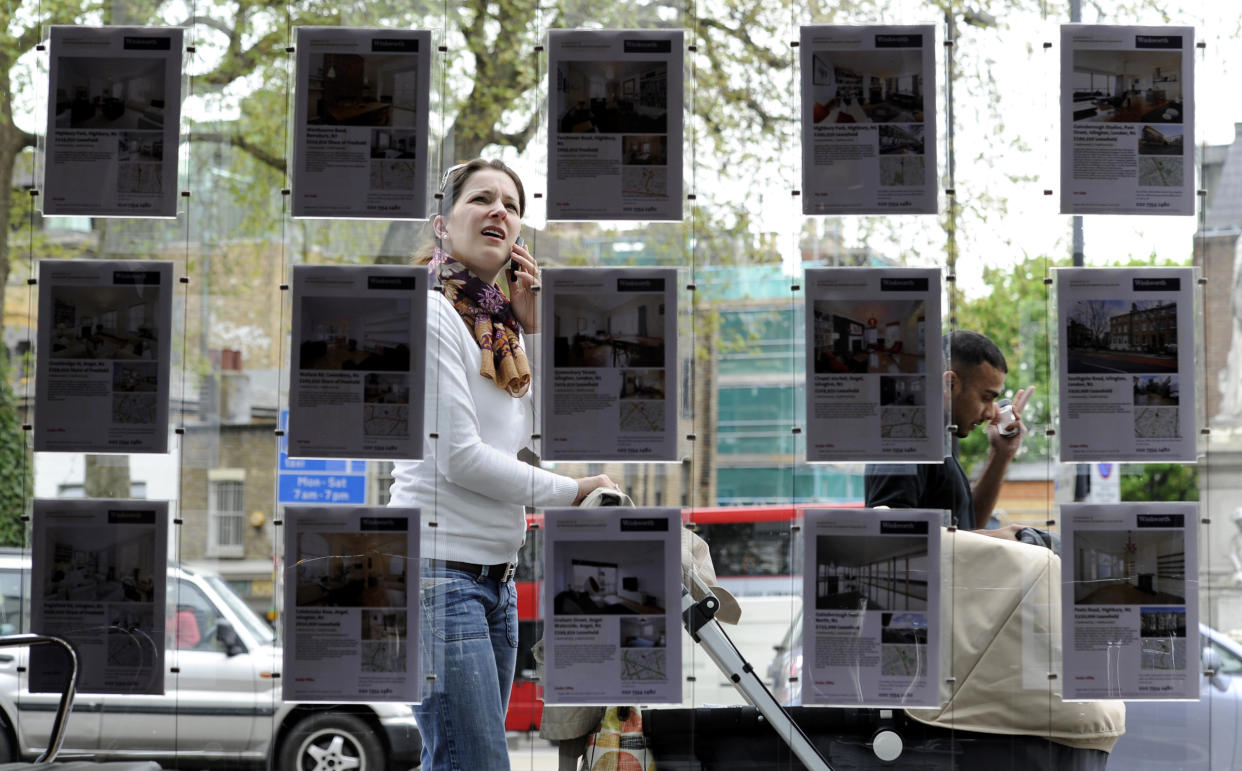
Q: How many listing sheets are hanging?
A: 15